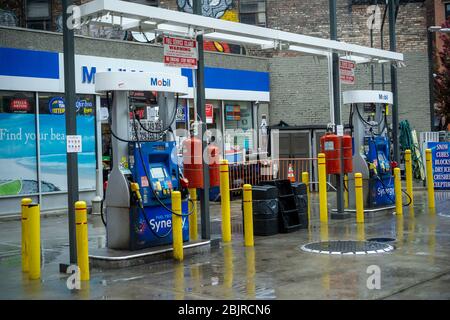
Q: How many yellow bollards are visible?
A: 14